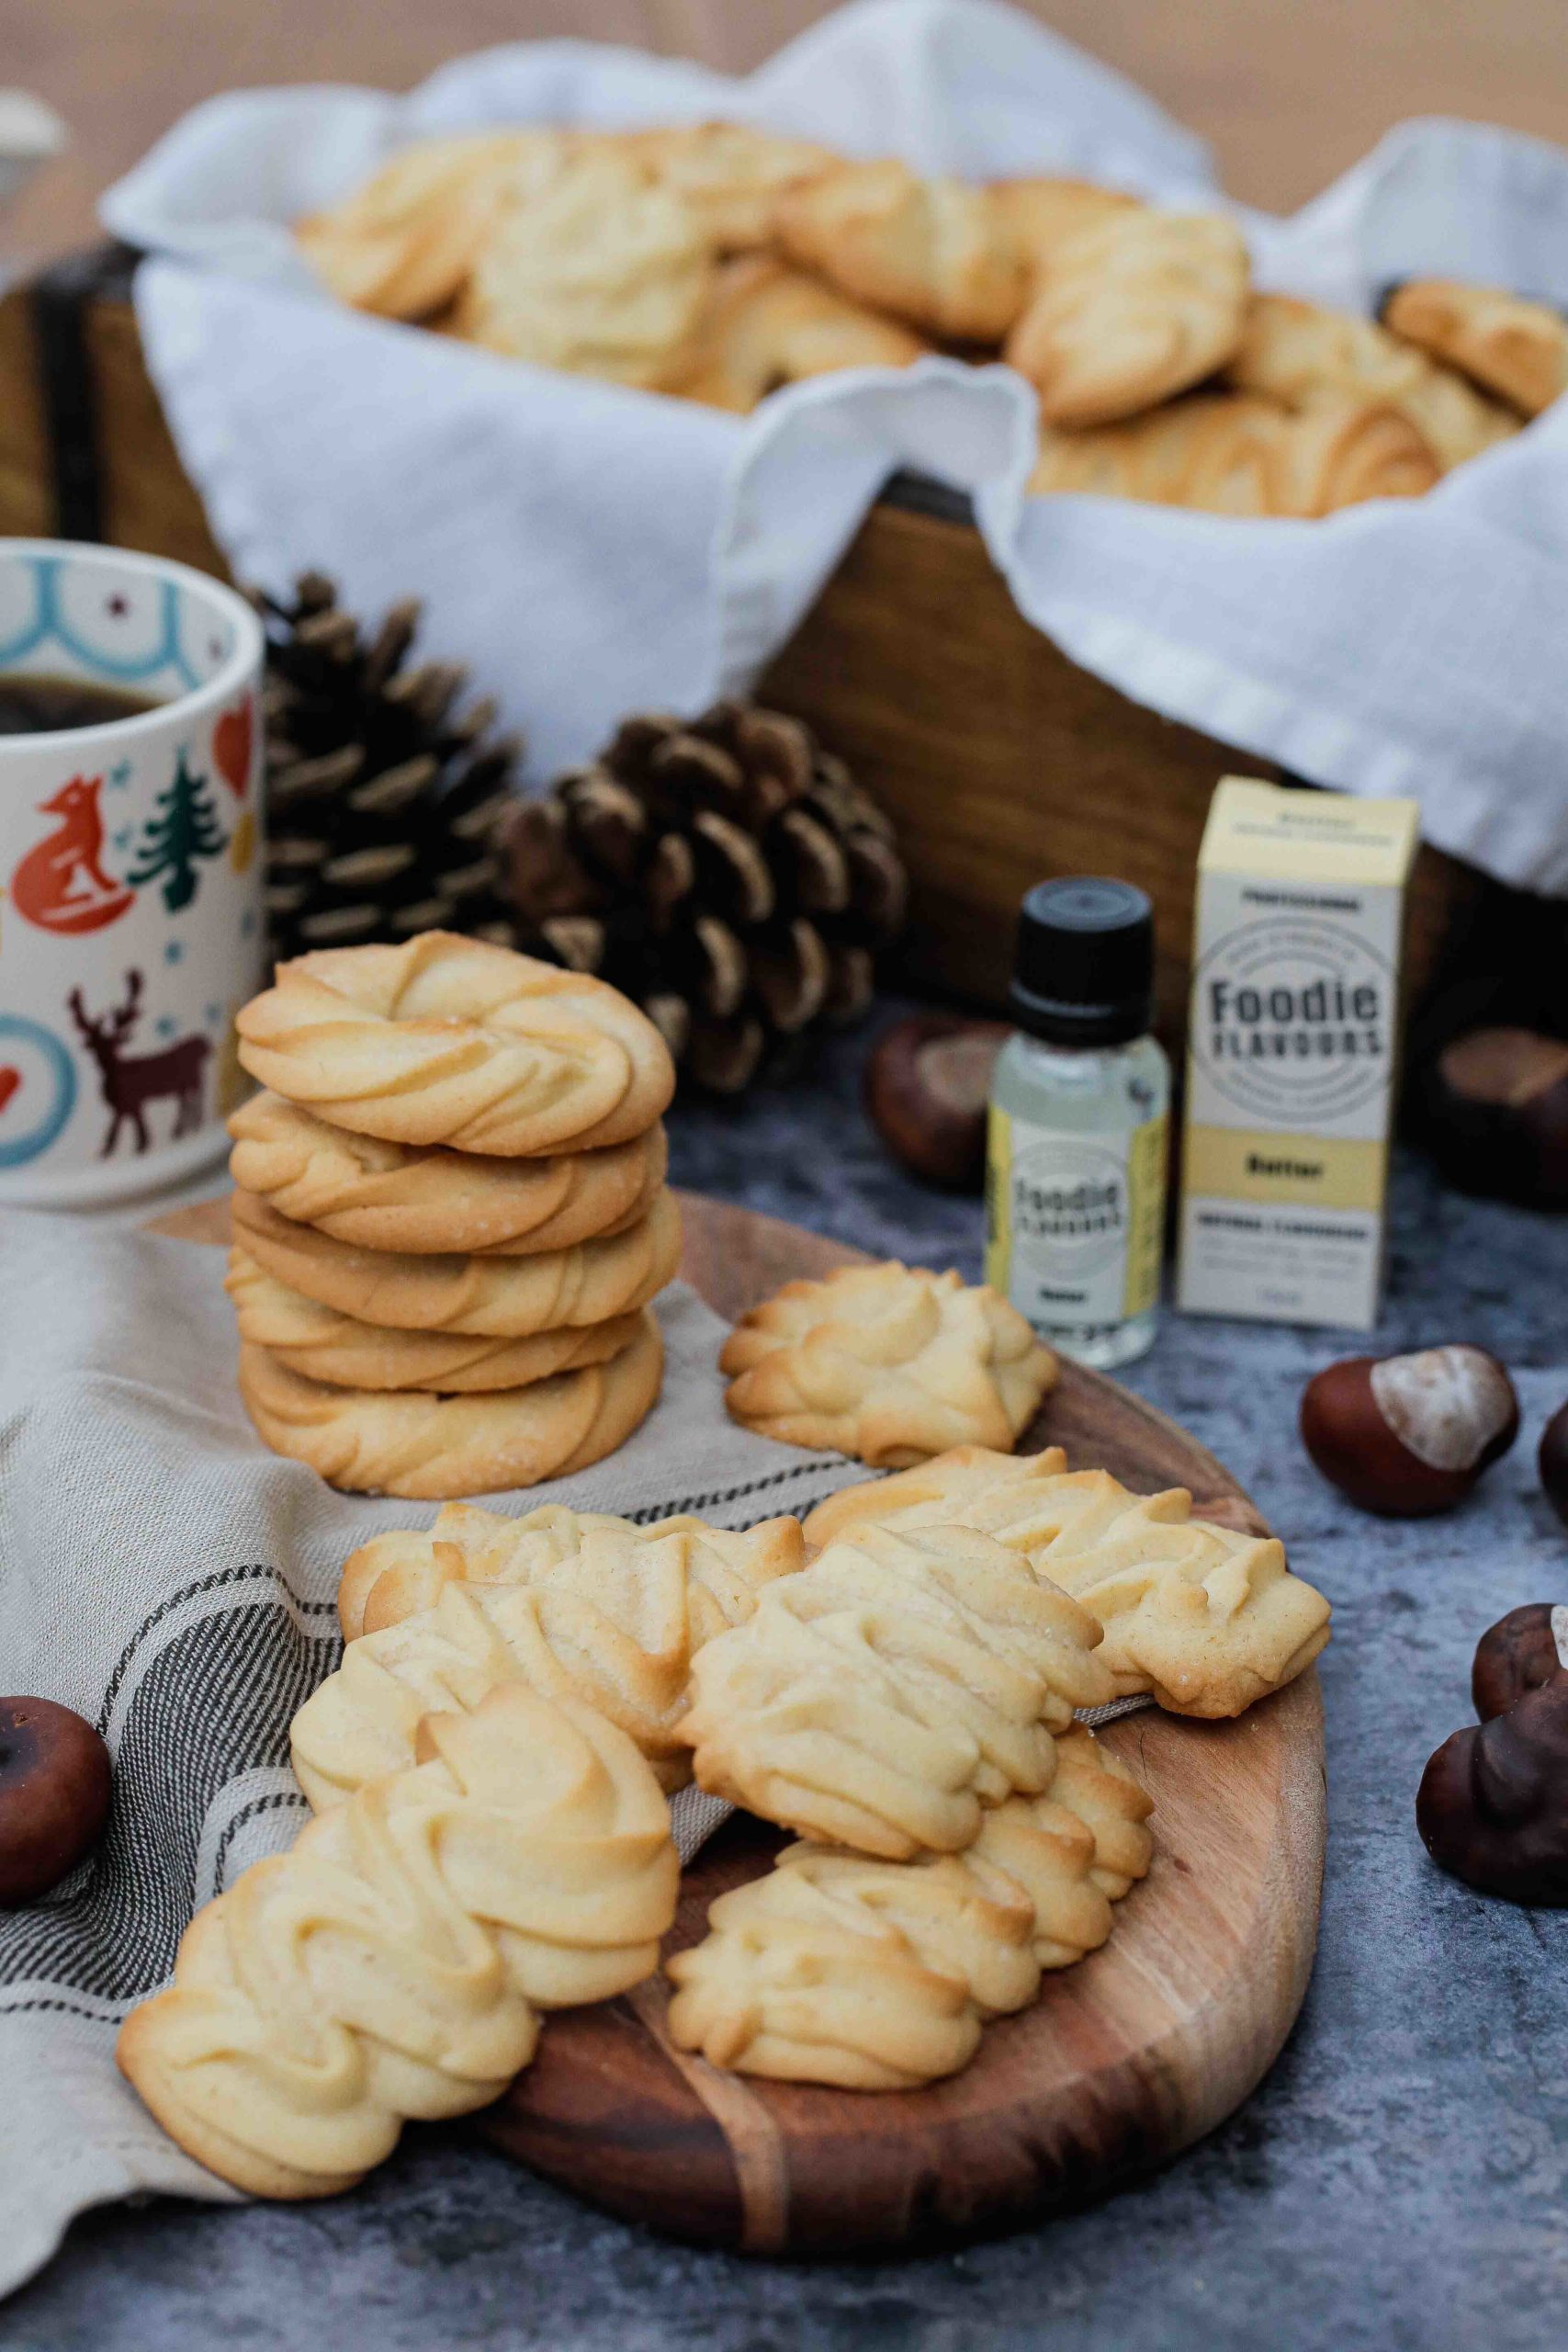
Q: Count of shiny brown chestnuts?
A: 7